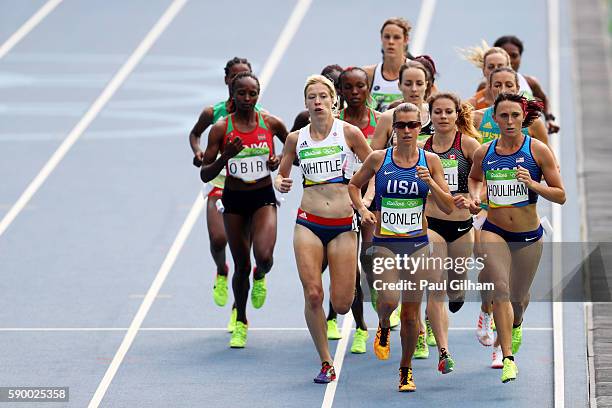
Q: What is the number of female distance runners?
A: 14